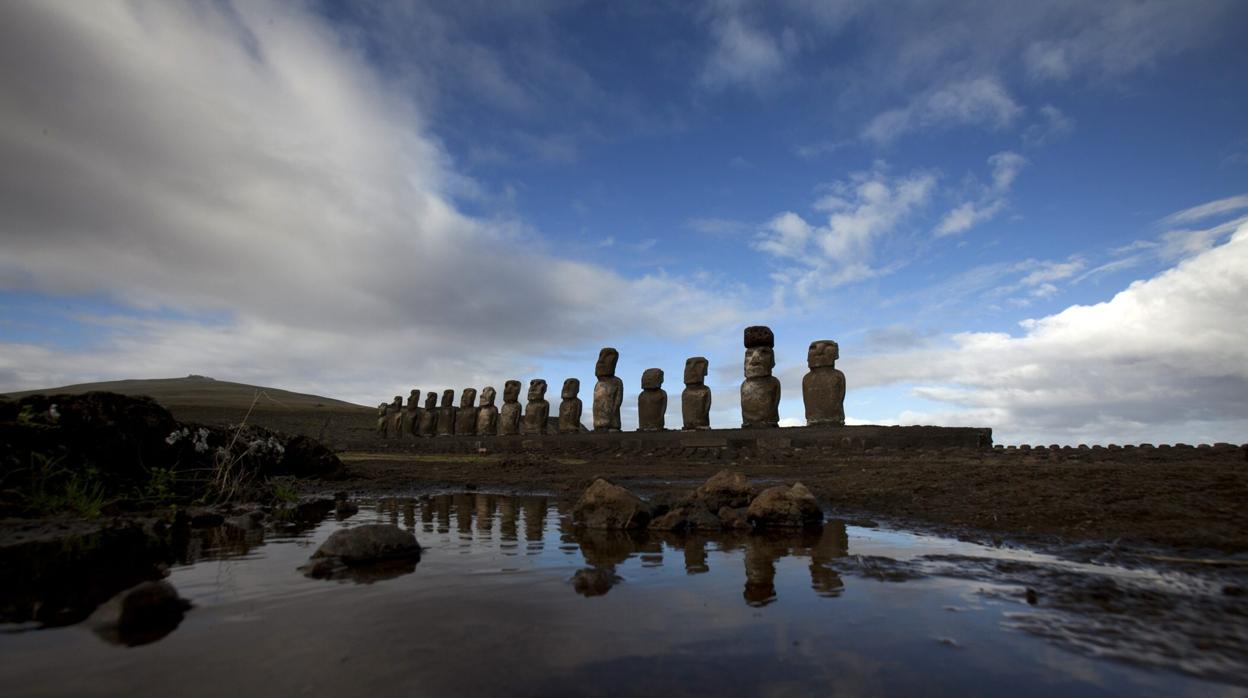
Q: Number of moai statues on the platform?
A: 15